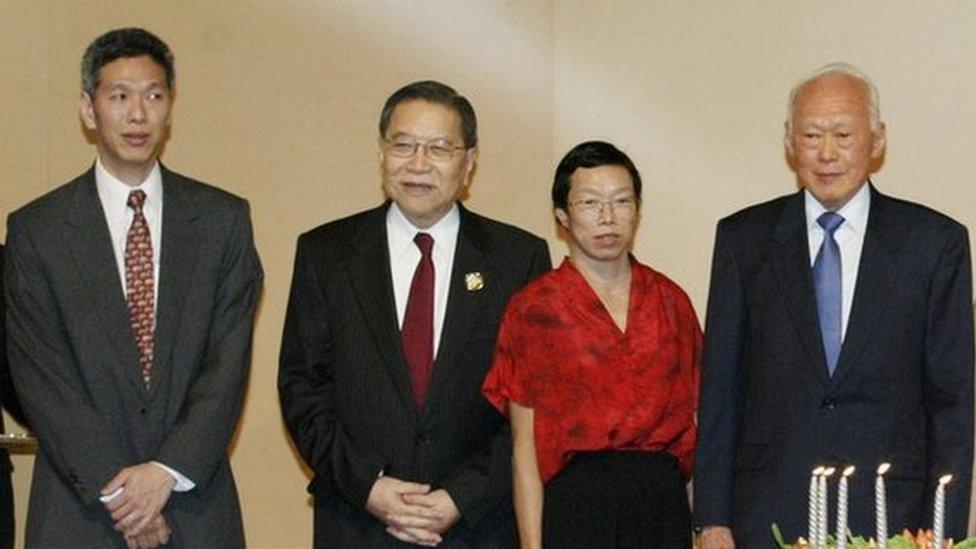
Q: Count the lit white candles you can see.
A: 5